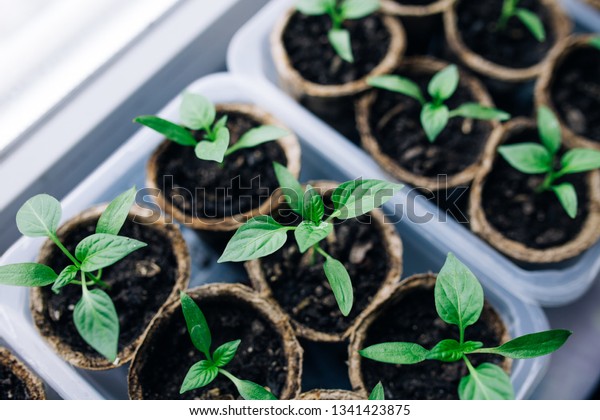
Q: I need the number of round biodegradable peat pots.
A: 13